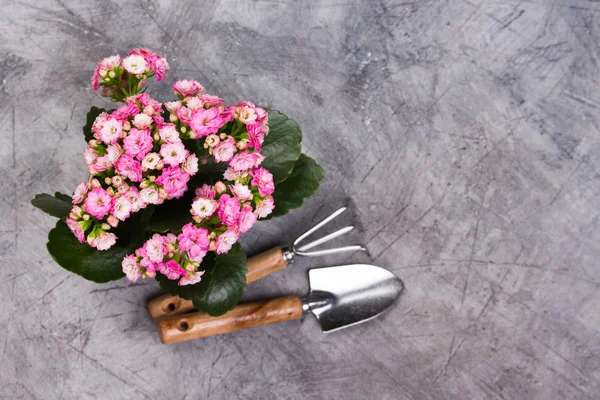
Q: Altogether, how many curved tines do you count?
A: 3